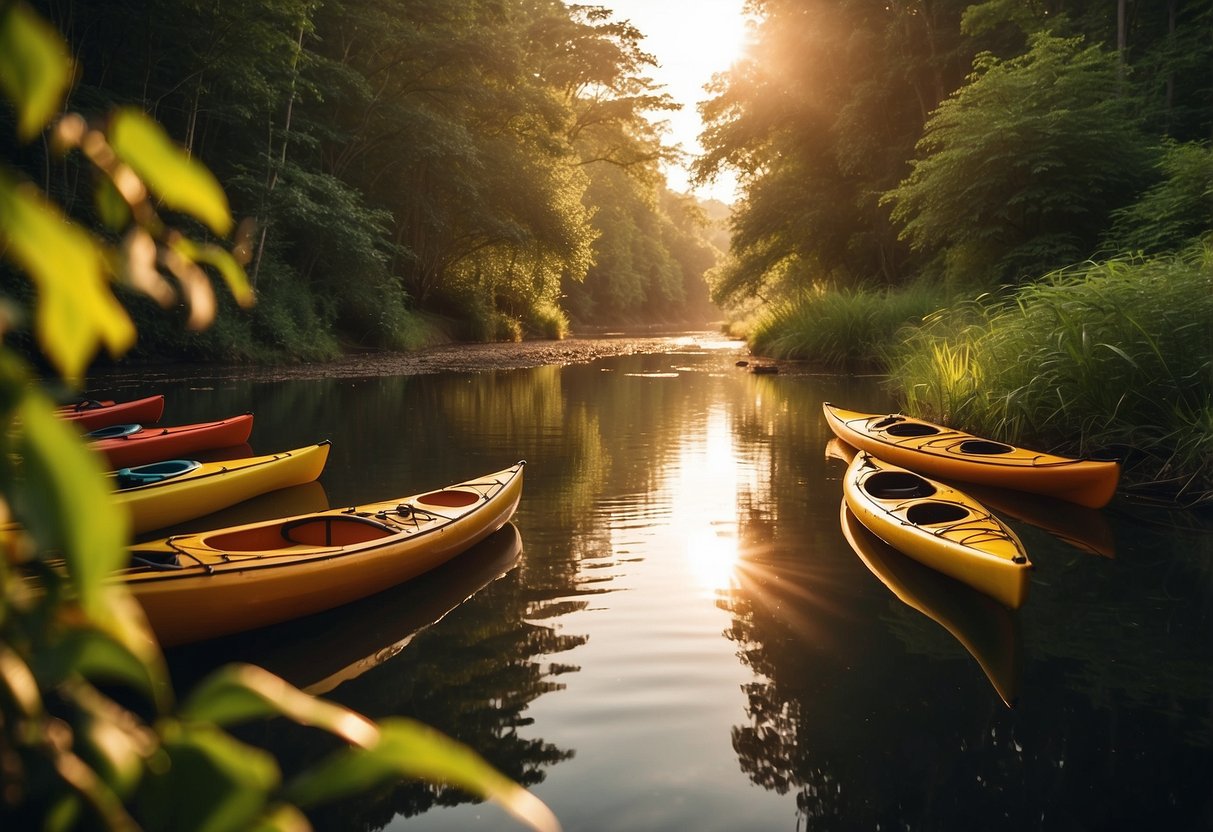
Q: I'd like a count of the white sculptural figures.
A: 0